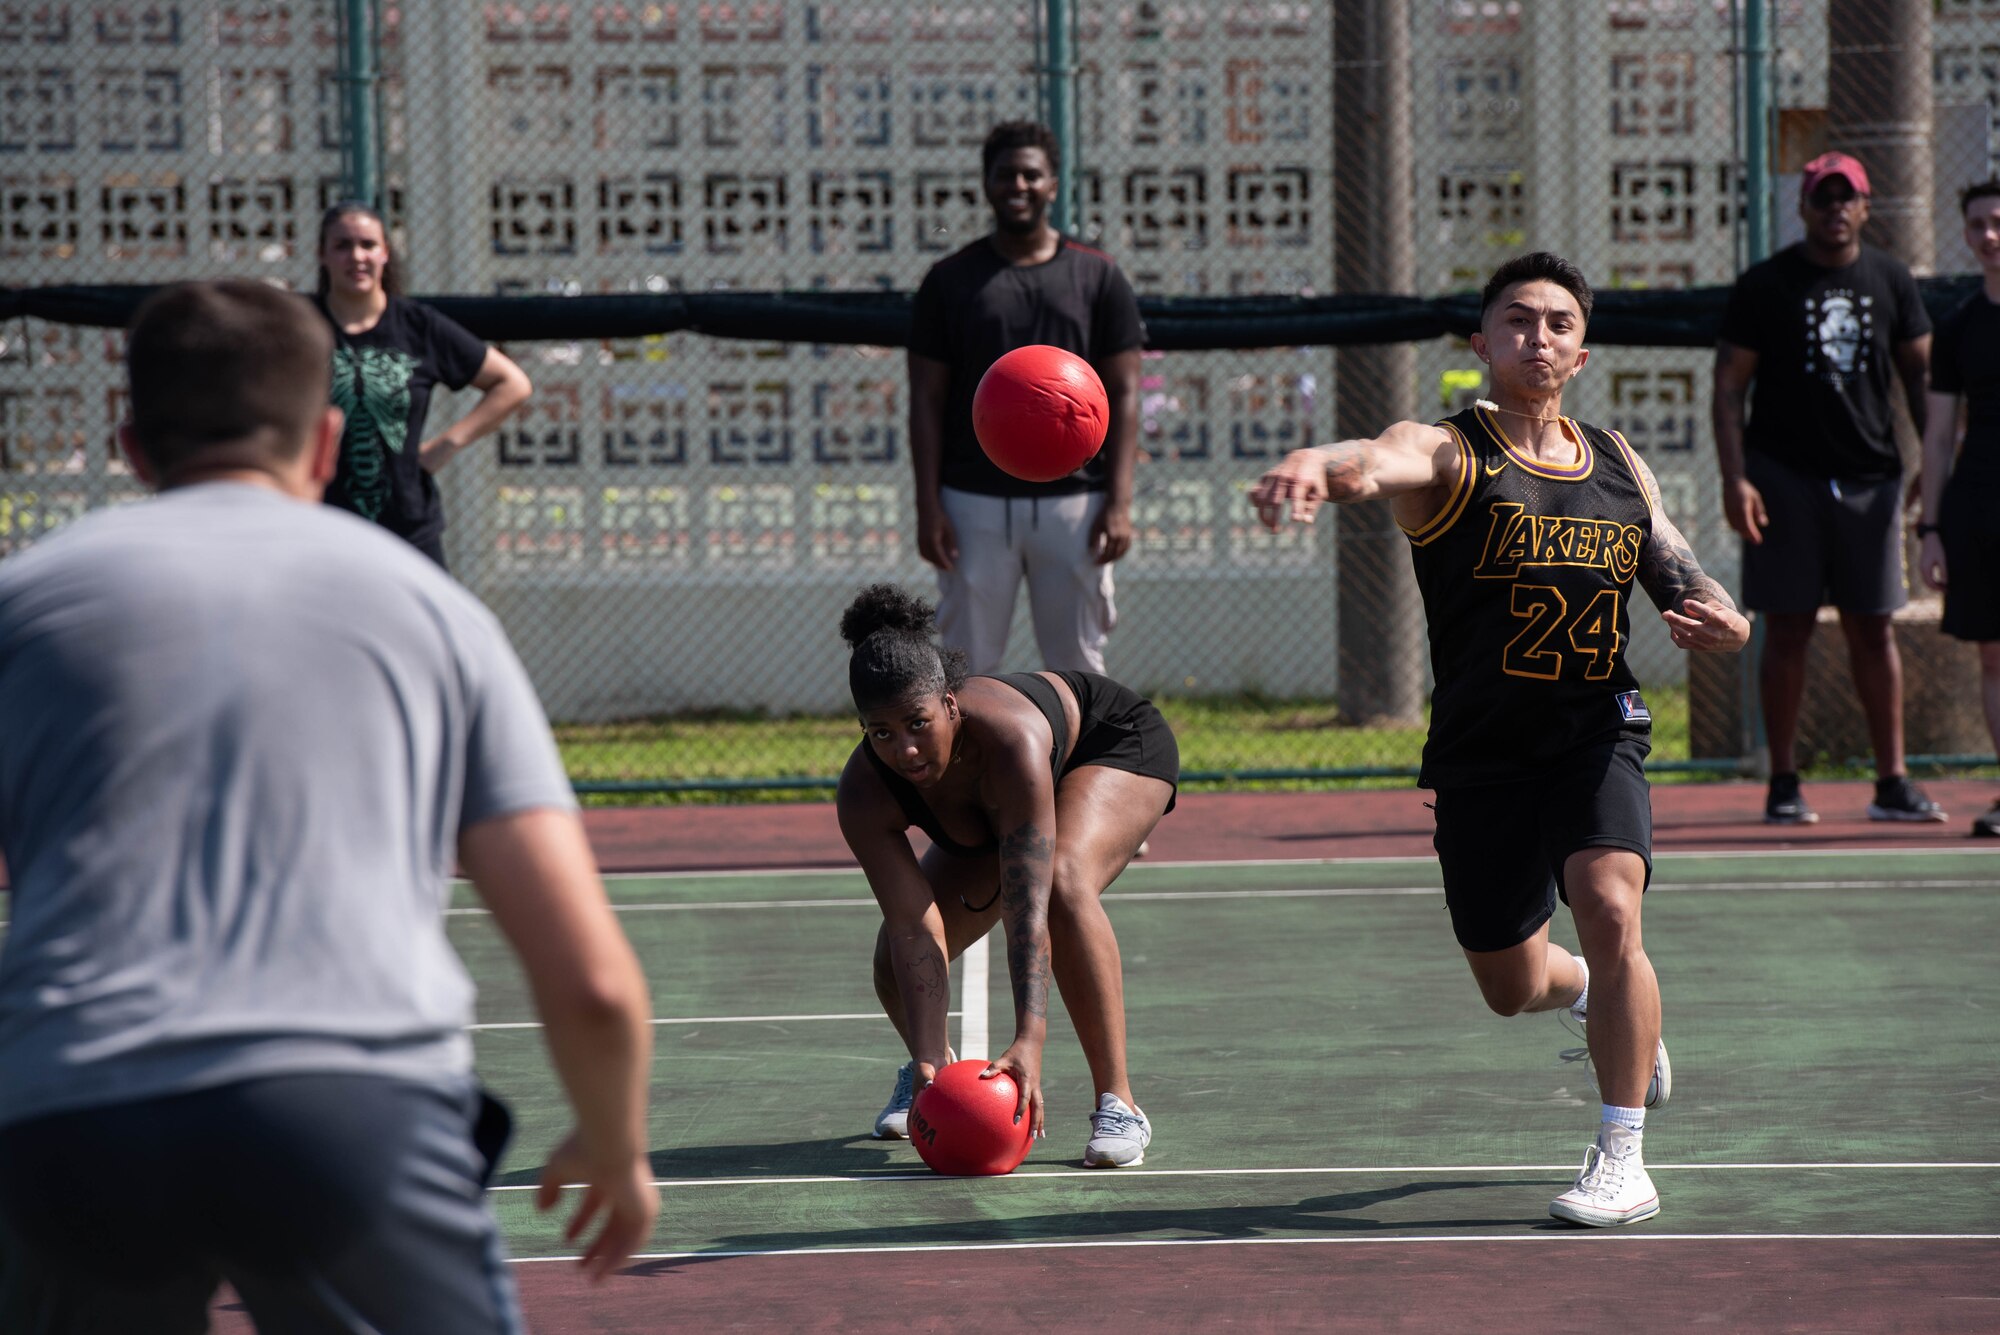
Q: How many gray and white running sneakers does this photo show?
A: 2